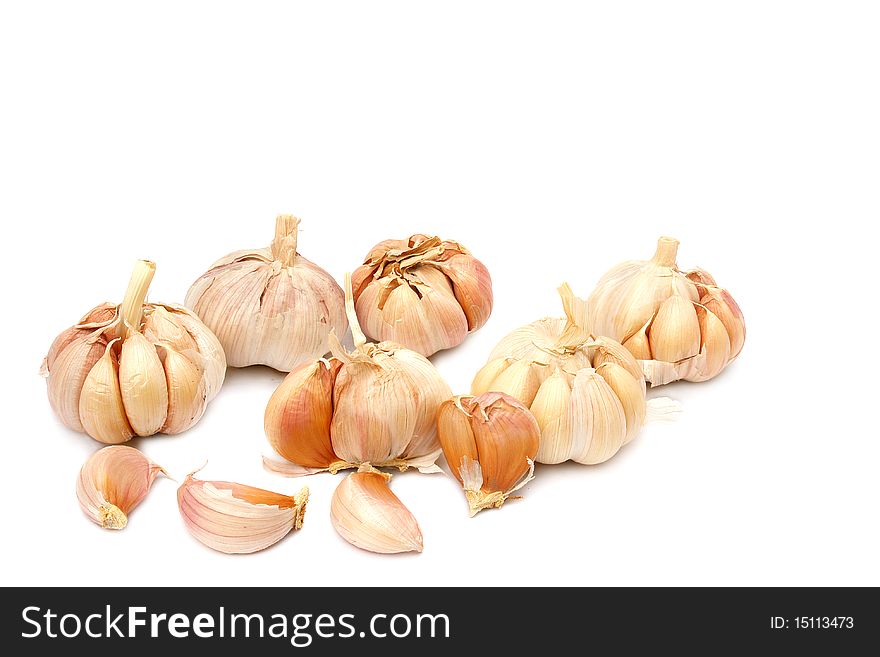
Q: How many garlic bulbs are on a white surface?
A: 6